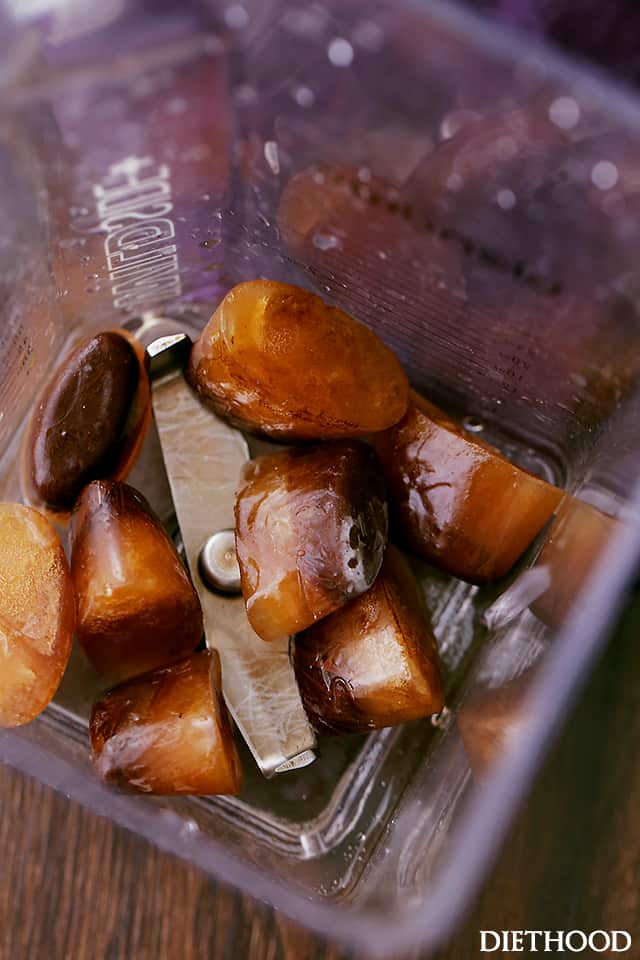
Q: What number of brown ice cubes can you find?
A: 8